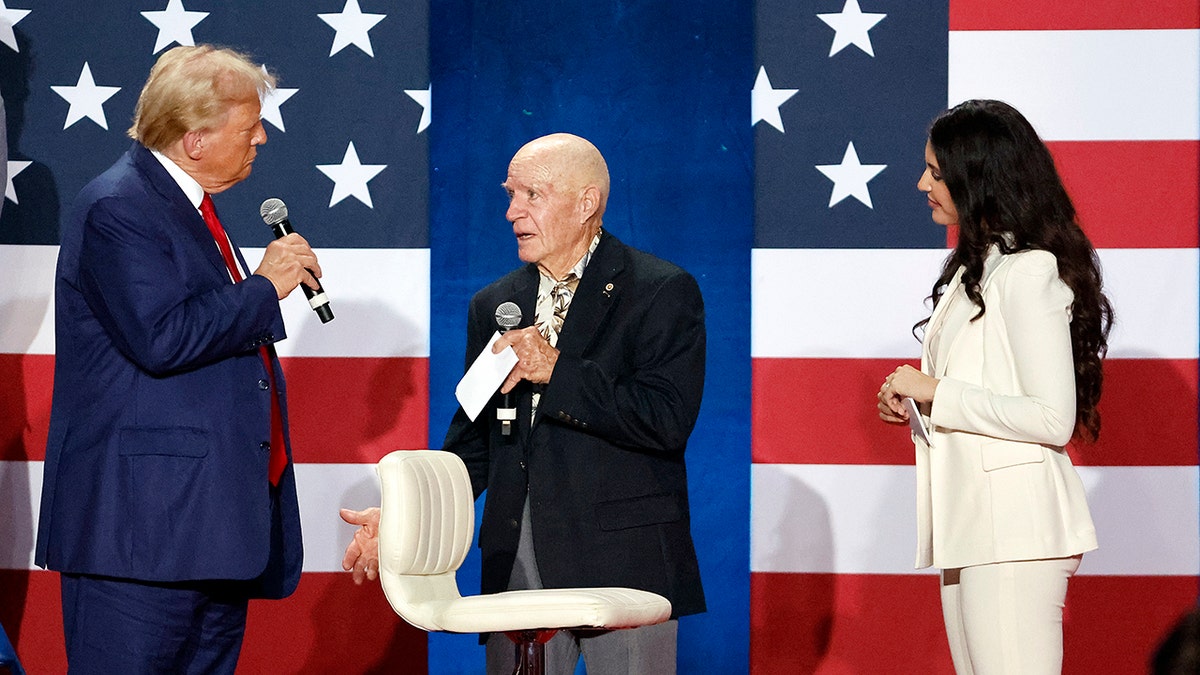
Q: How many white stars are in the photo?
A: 11